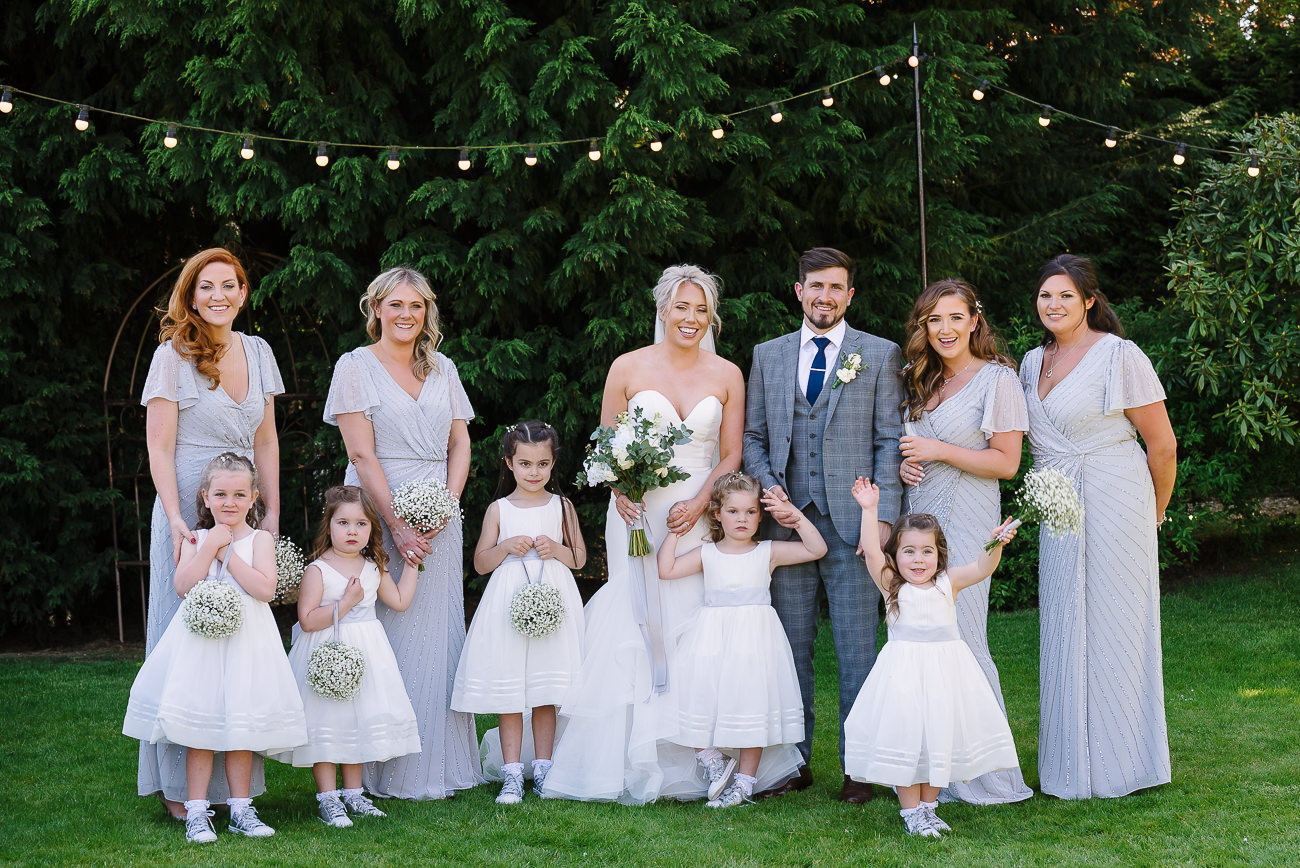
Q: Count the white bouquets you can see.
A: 7